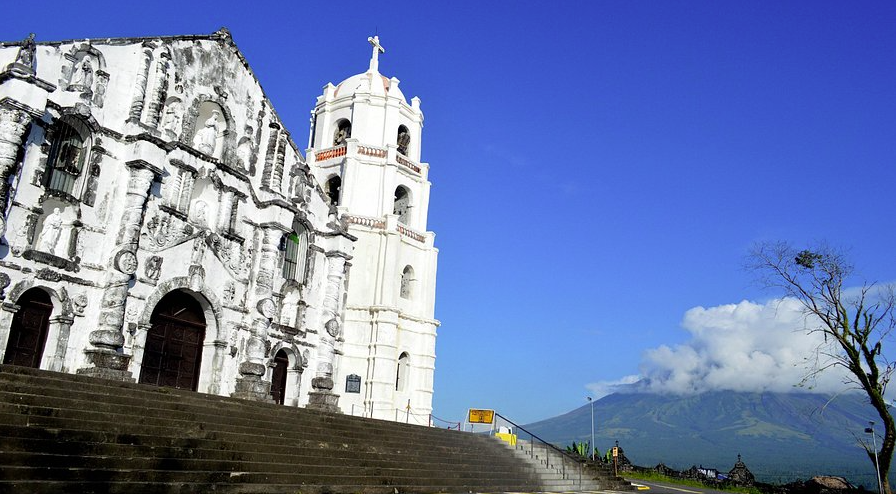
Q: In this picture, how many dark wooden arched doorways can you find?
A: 3